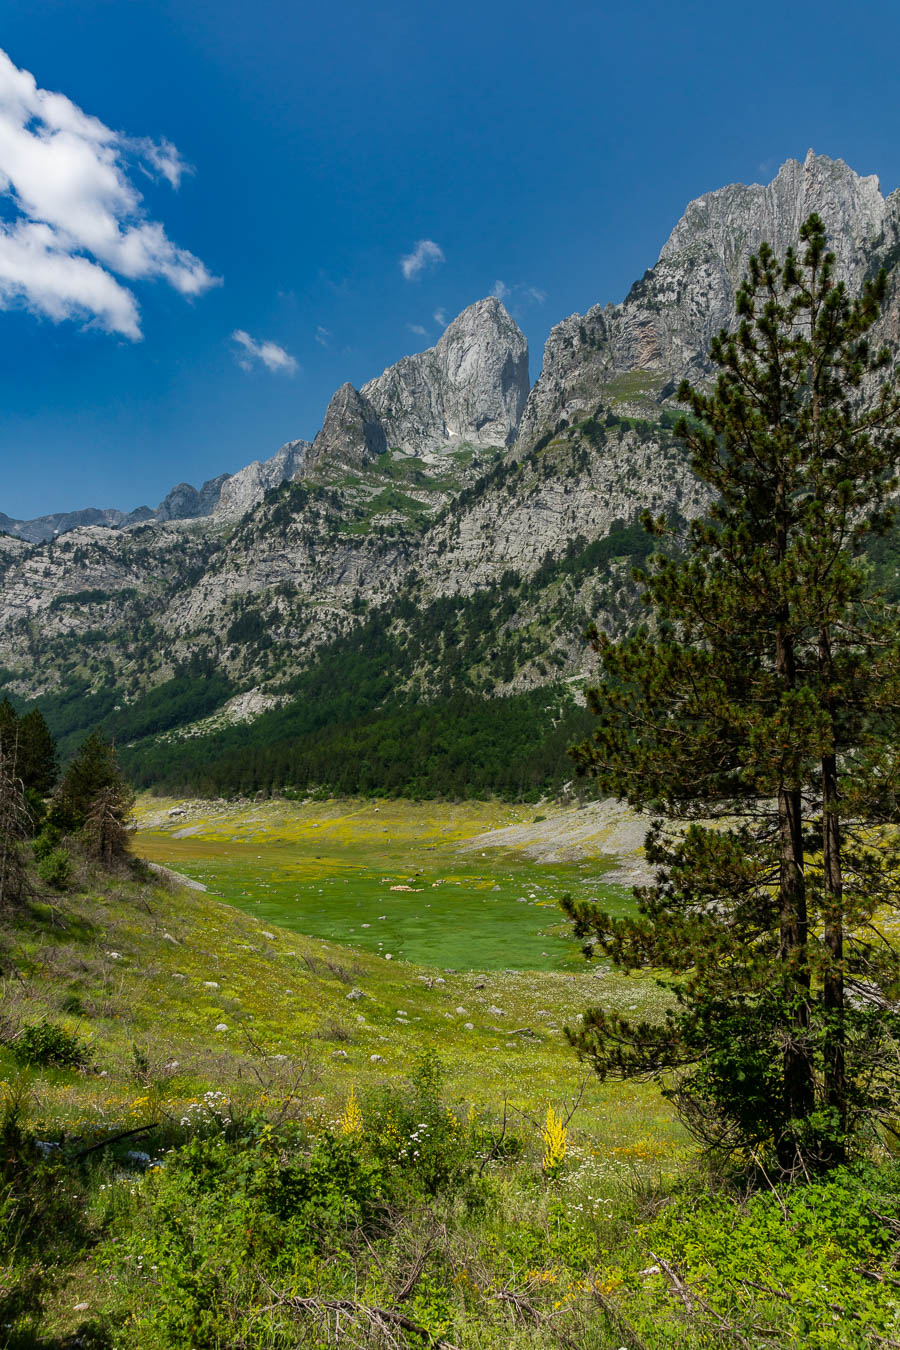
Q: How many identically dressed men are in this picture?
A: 0